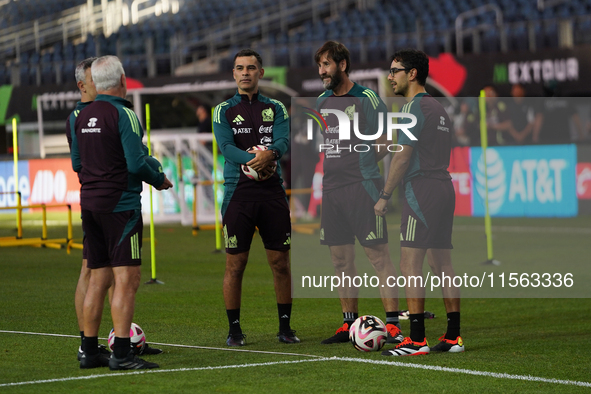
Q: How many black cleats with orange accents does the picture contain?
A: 4